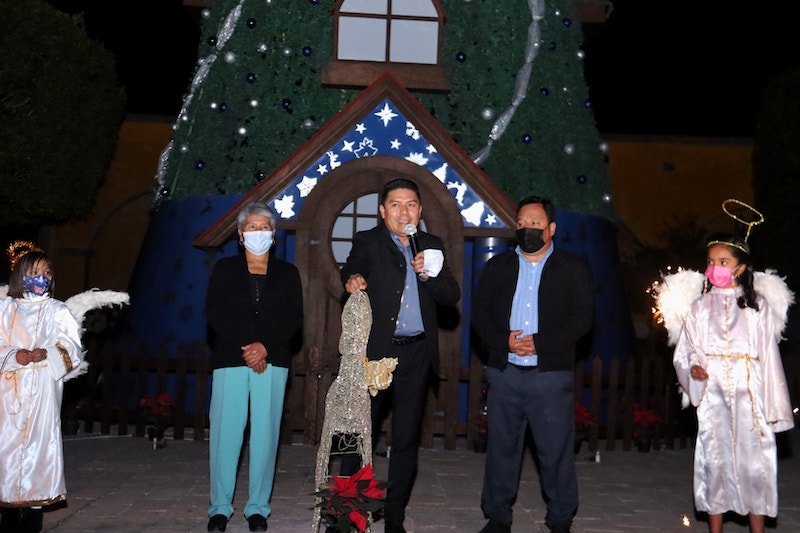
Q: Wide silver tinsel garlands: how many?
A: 2